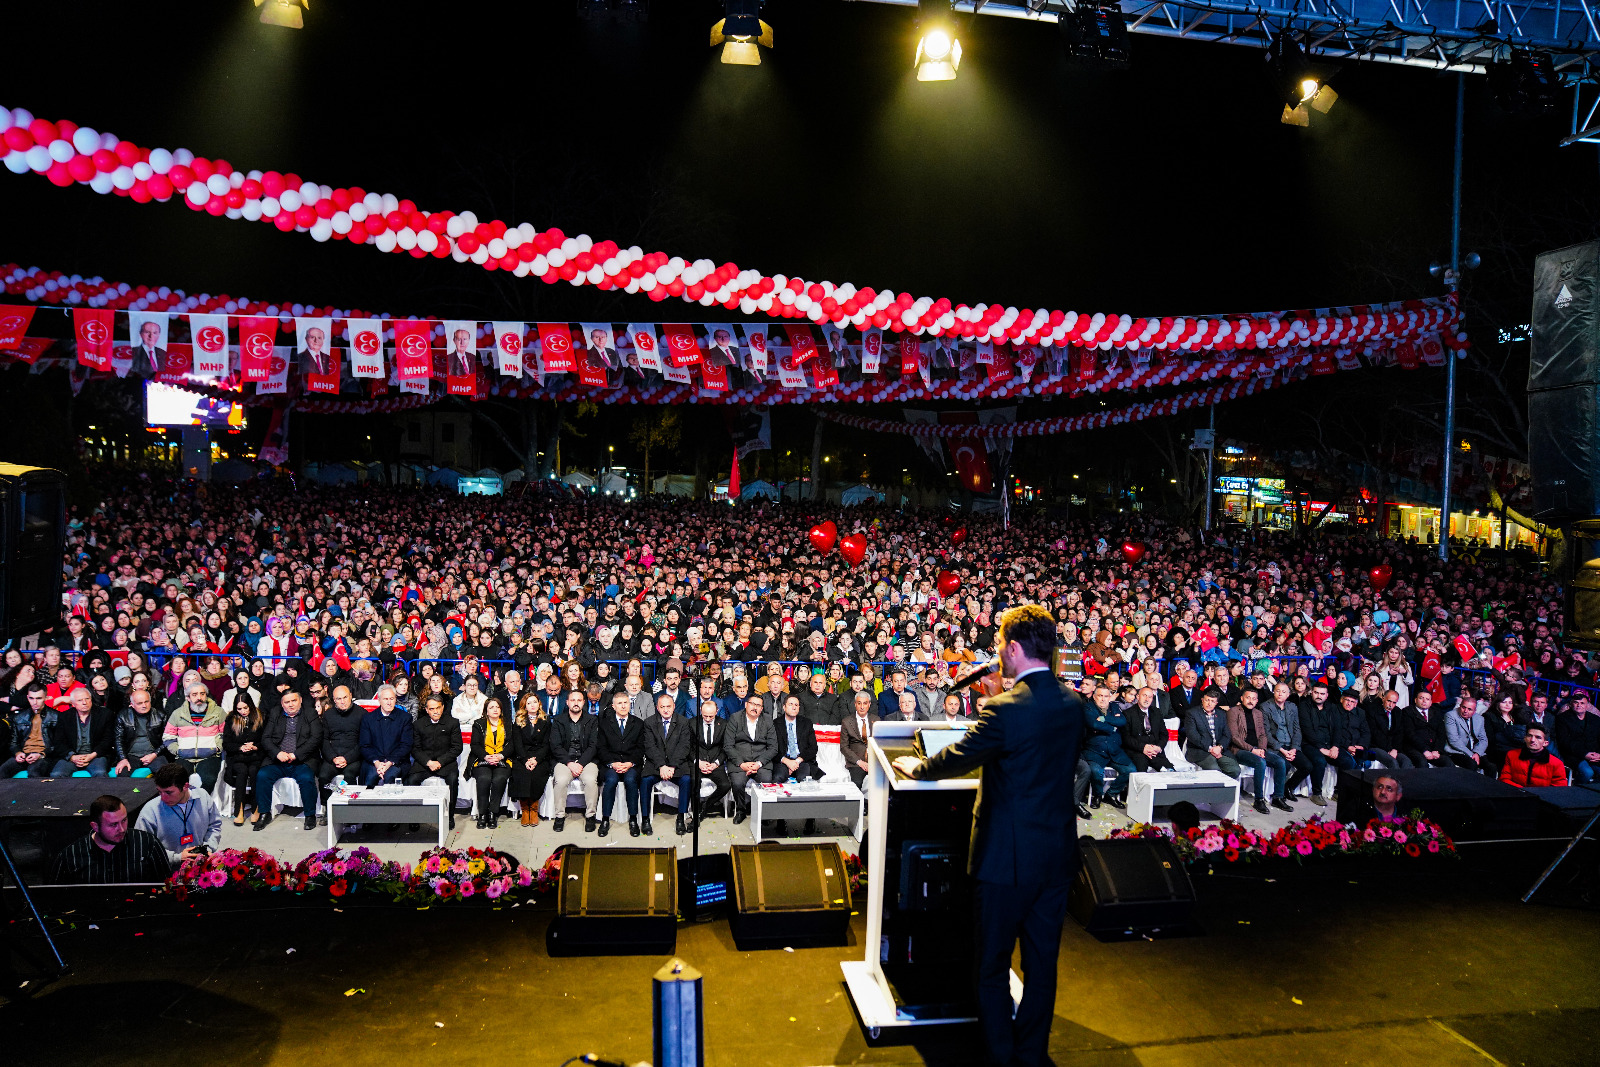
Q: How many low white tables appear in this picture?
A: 3